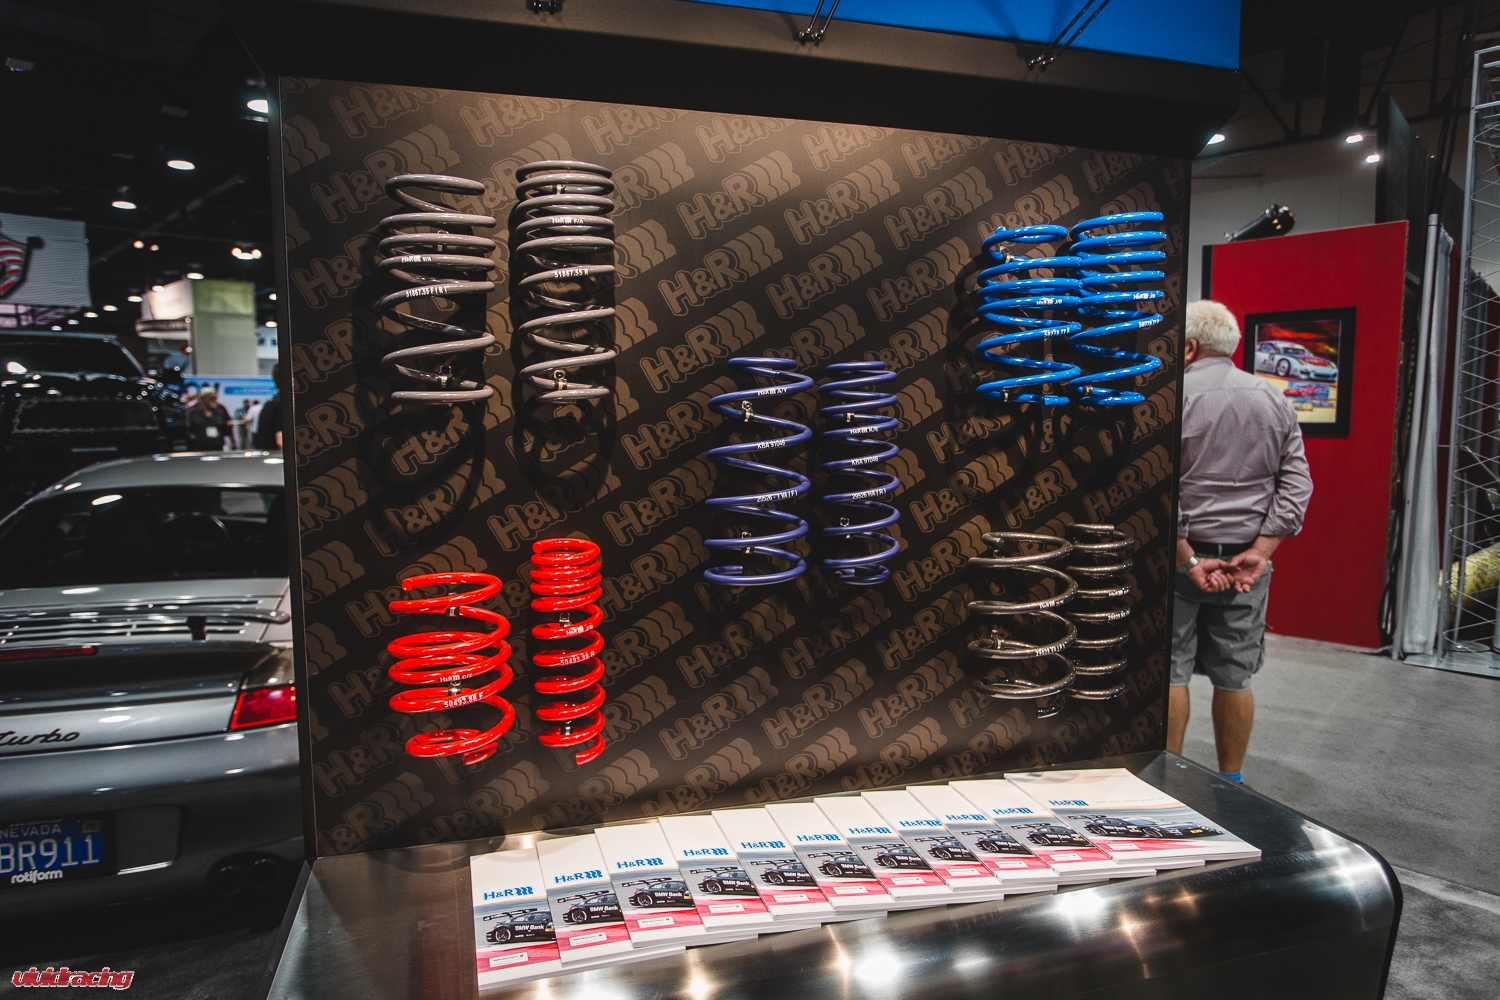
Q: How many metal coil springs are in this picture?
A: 10